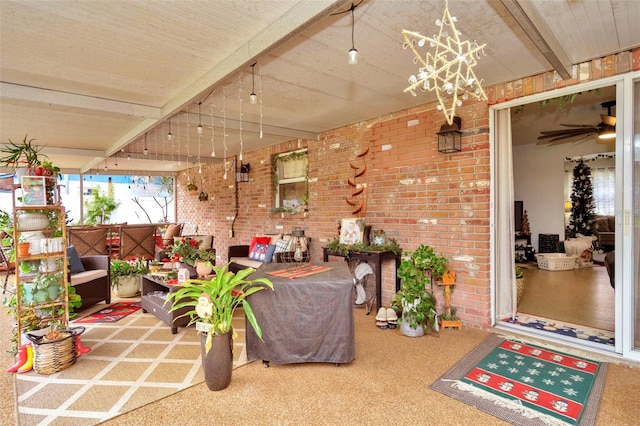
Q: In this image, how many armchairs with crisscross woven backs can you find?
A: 2